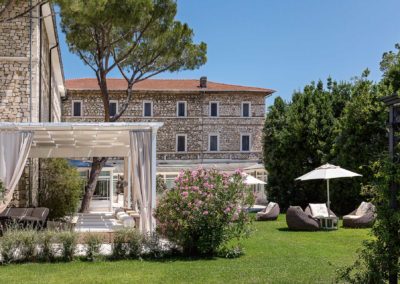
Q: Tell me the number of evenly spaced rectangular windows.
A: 9